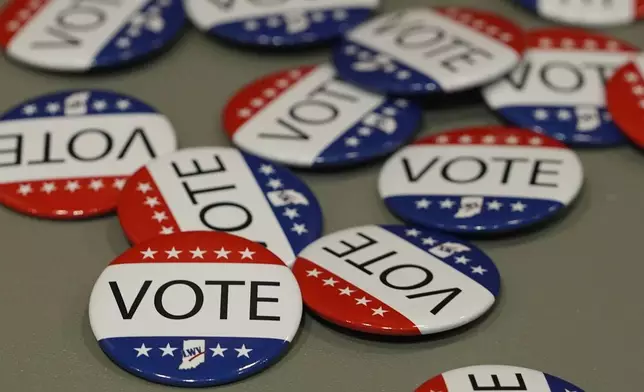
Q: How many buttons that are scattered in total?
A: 13